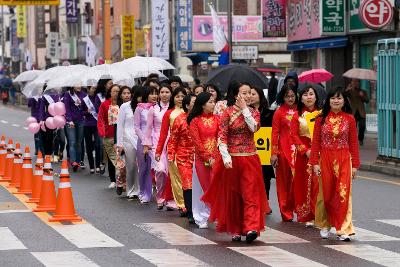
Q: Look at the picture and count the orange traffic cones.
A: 7